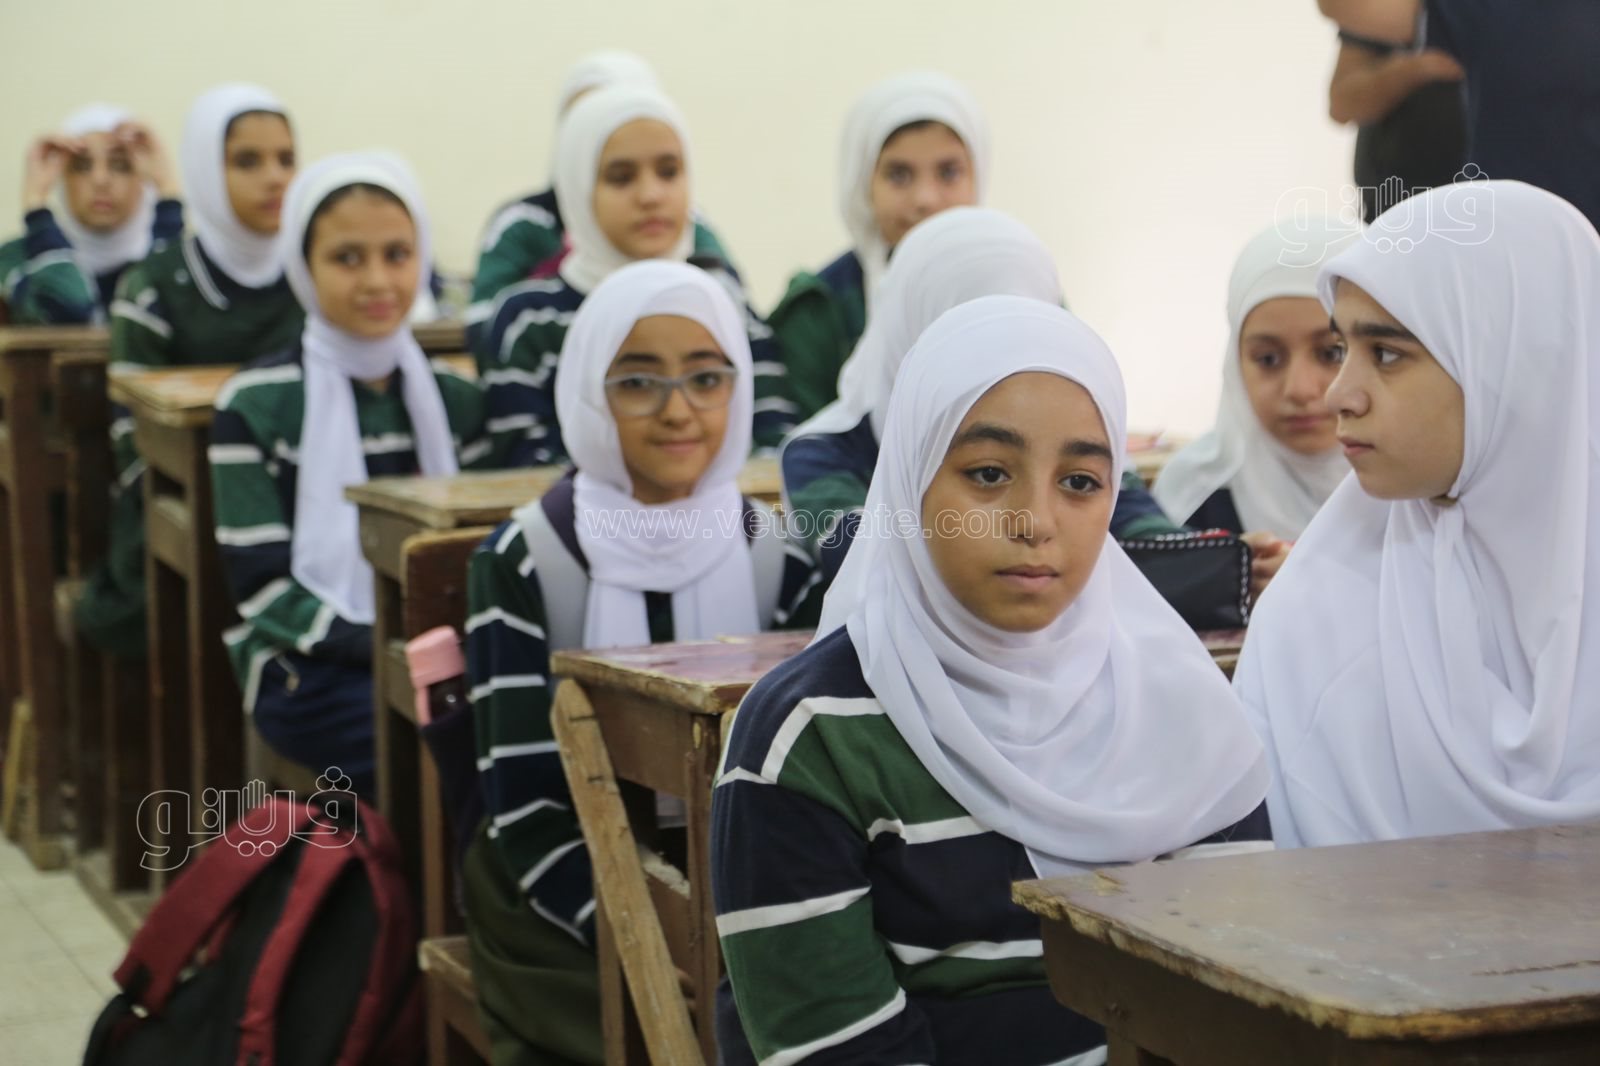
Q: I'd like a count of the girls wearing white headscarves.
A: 11